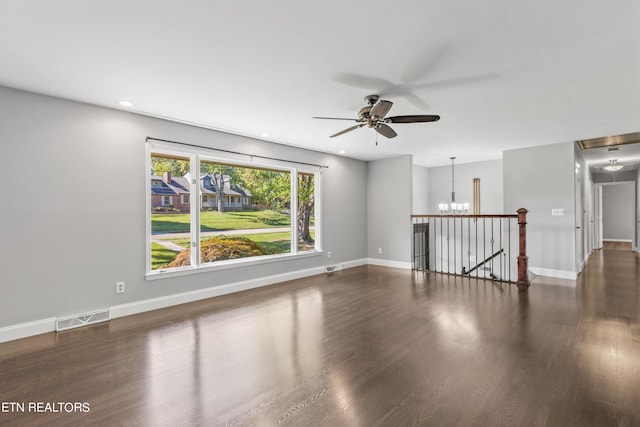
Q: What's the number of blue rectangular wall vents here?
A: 0